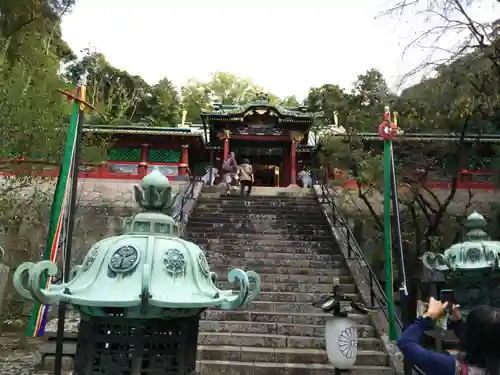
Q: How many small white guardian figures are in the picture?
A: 2